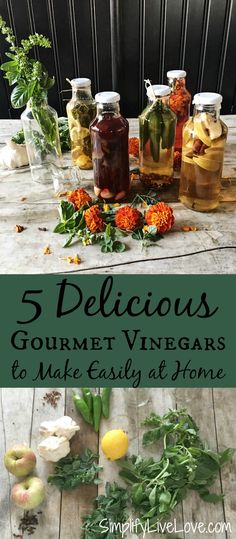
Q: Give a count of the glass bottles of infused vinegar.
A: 5